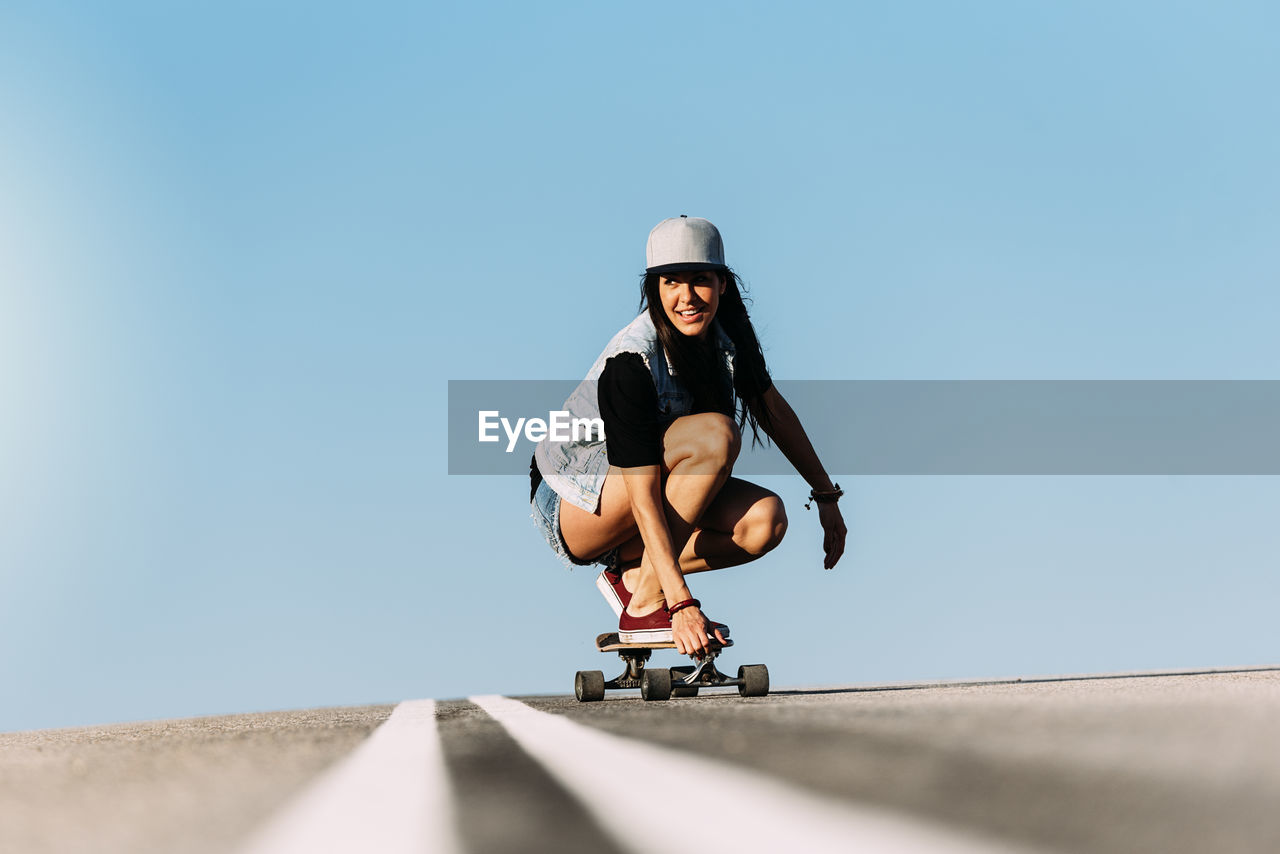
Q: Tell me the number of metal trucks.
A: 2